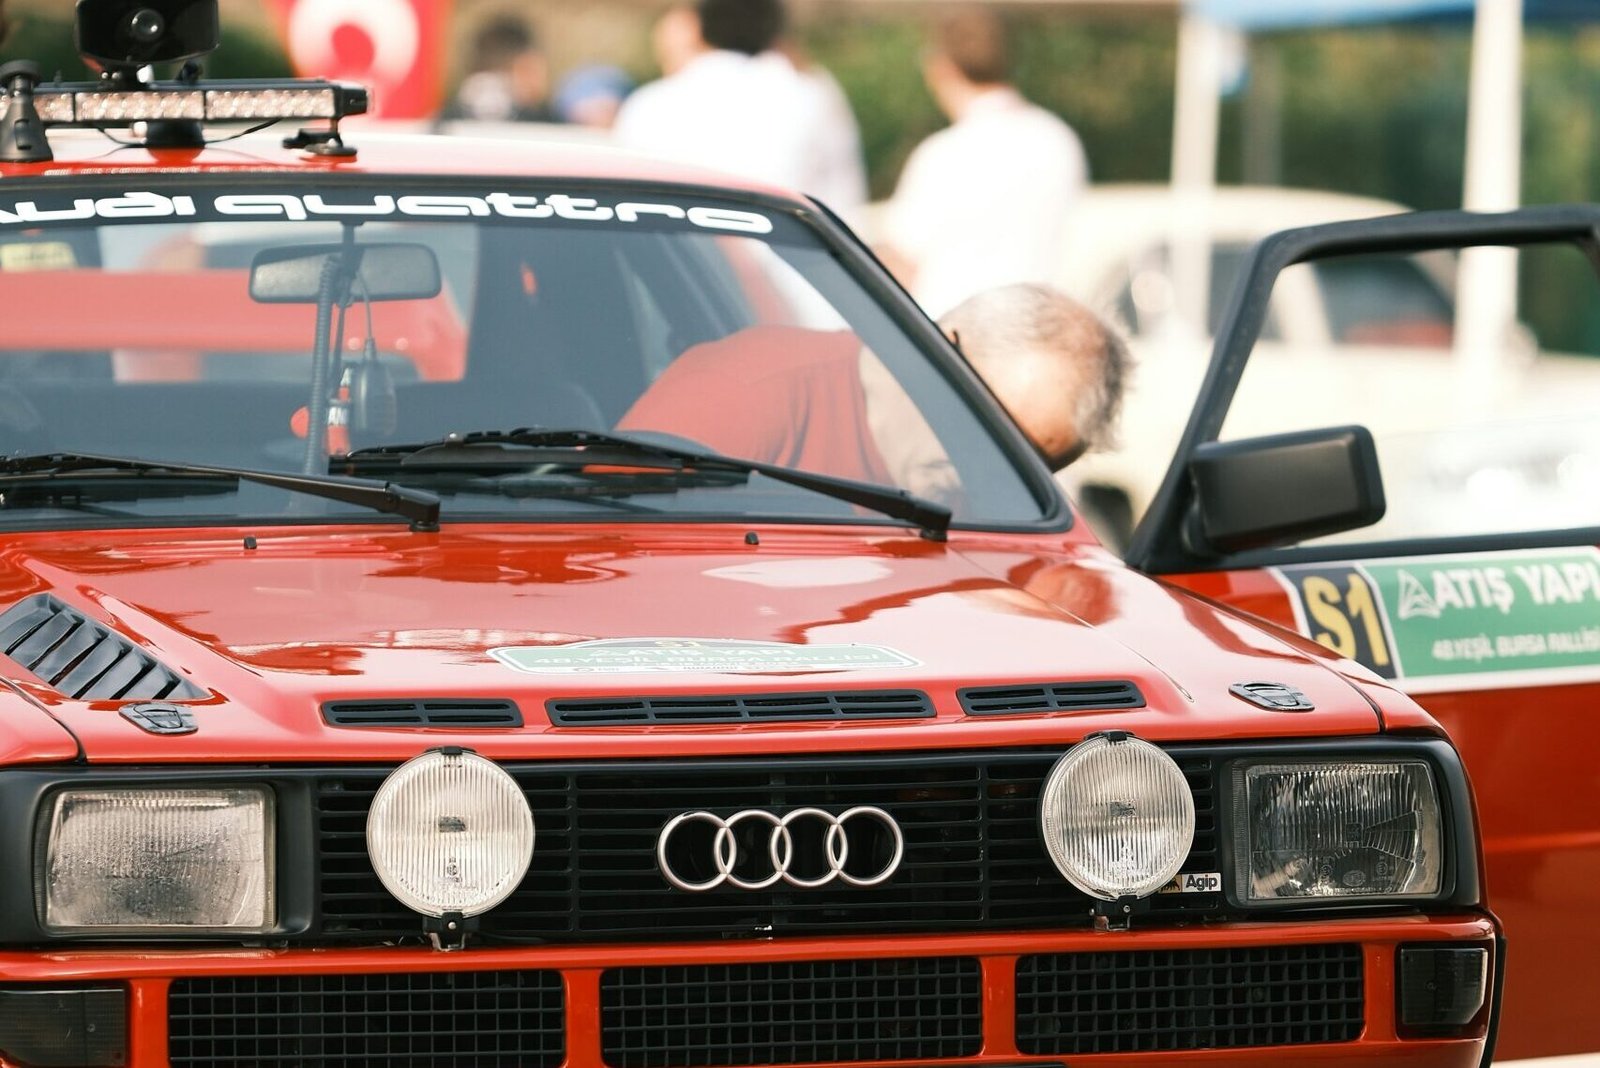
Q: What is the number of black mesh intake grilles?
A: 3